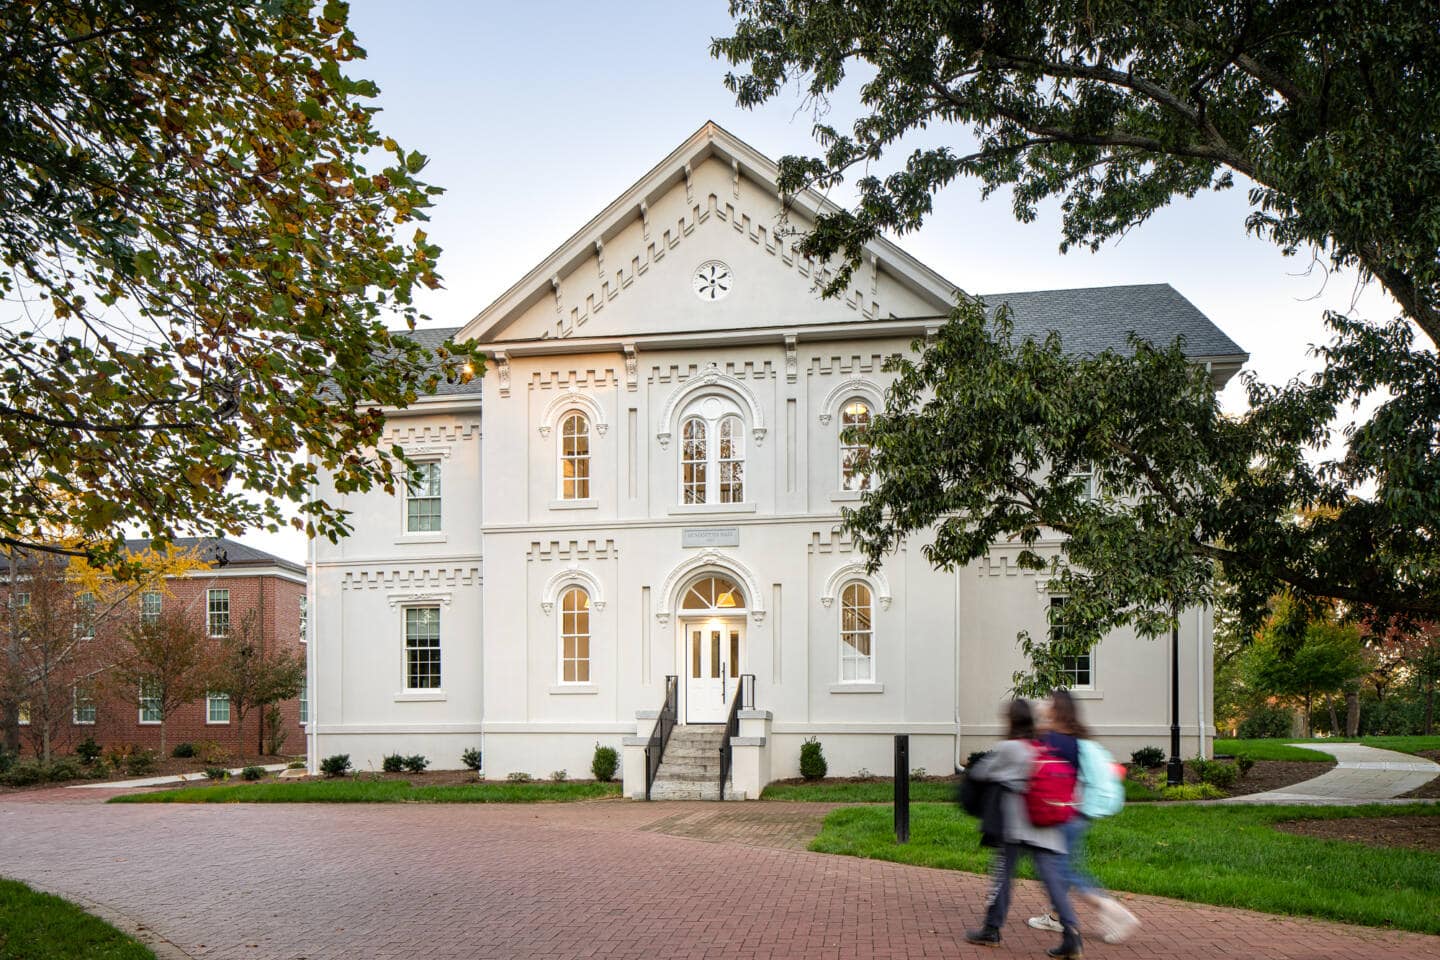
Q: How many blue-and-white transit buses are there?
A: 0